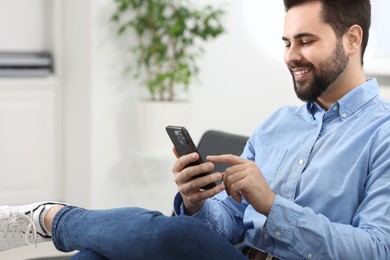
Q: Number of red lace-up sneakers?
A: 0